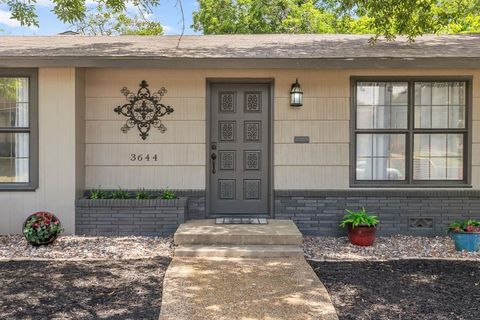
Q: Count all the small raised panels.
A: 8